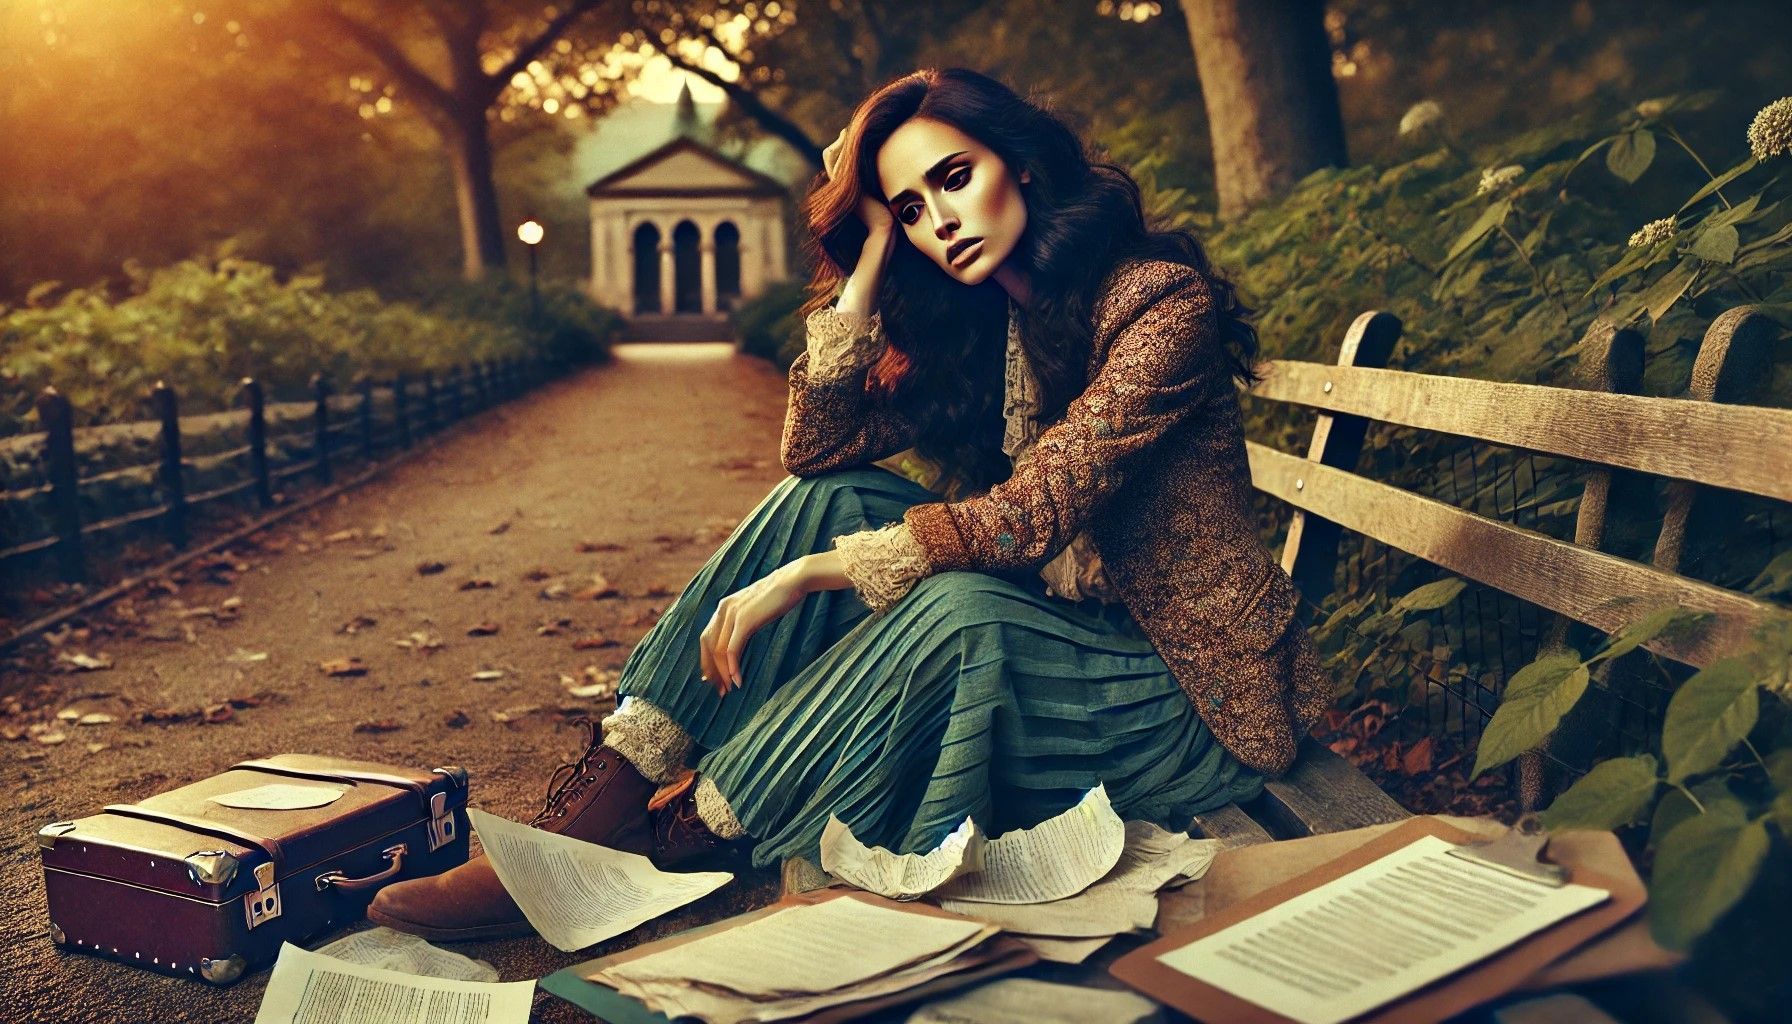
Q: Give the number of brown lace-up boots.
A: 2